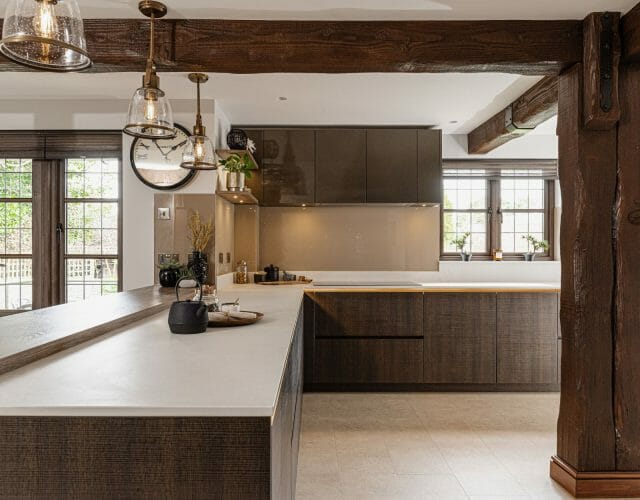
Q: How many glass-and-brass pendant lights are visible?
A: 3